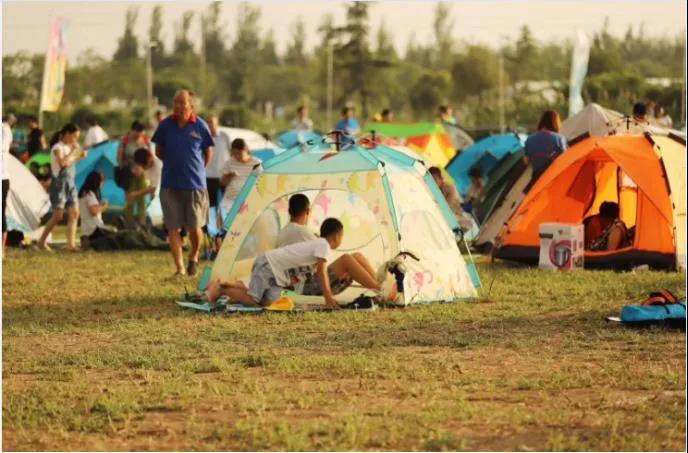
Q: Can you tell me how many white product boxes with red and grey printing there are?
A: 1